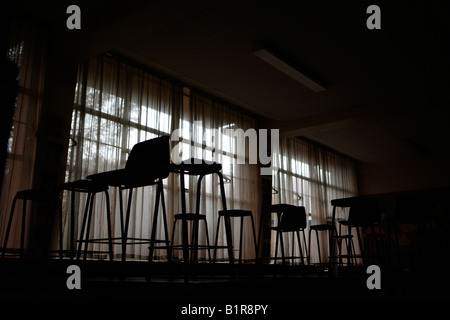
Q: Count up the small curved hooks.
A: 4